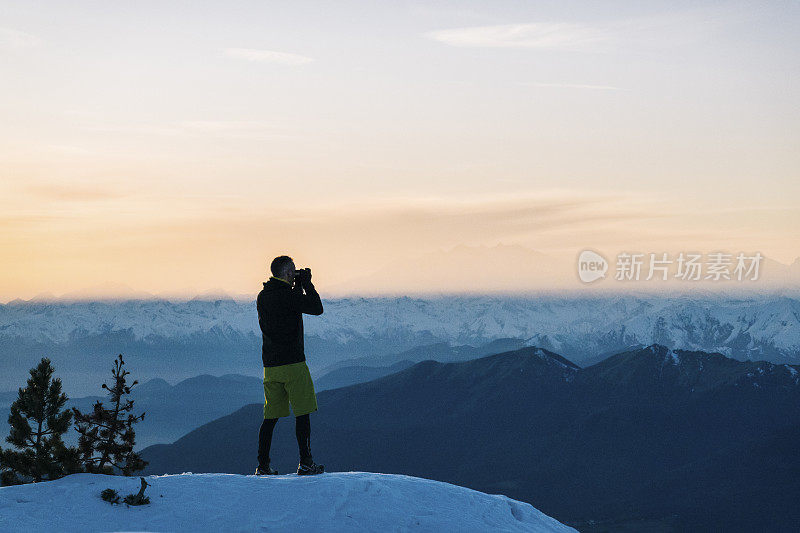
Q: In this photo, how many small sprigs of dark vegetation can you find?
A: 2